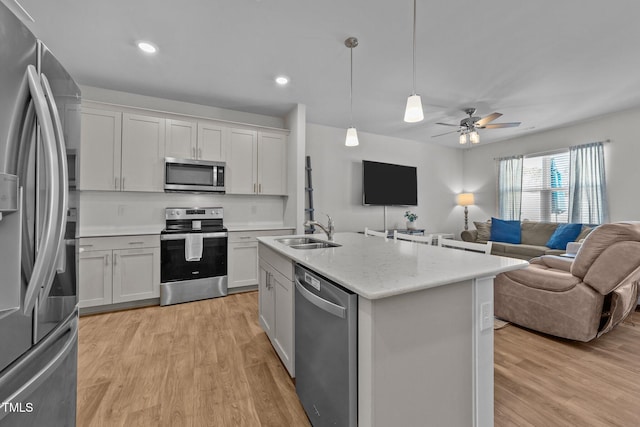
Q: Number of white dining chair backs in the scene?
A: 3